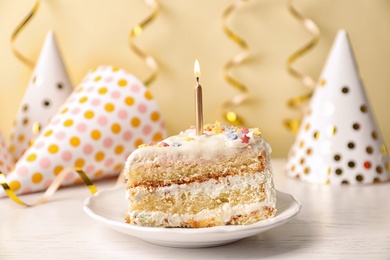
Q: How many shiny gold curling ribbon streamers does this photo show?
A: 5